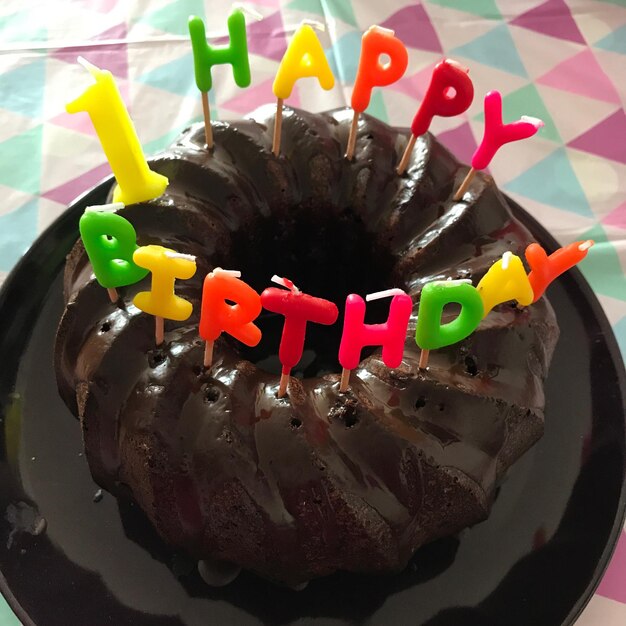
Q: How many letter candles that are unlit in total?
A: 13